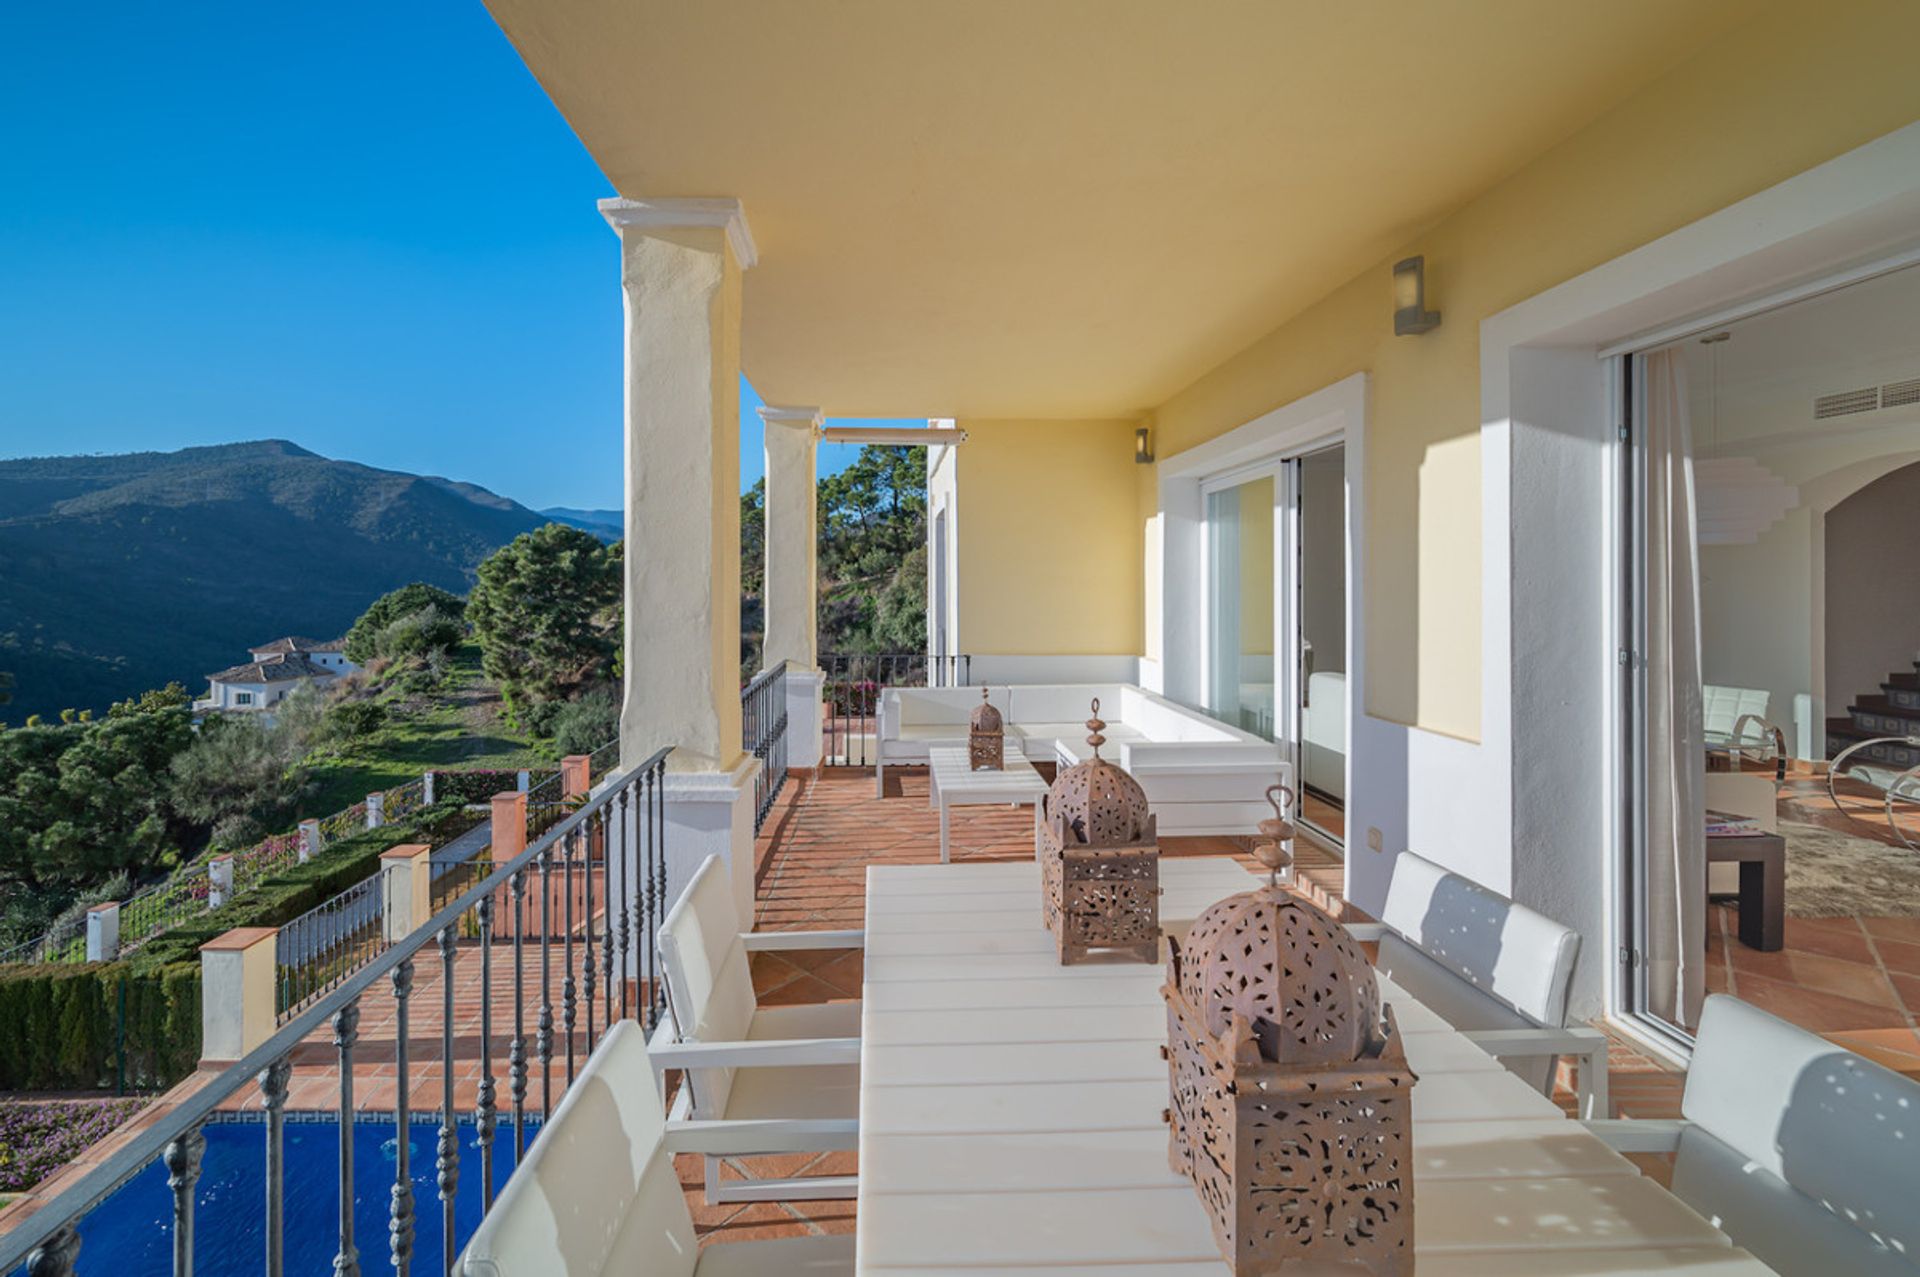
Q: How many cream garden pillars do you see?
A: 2